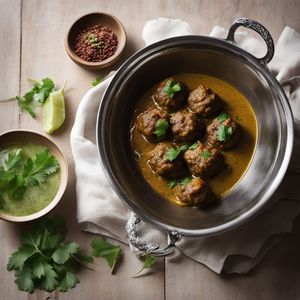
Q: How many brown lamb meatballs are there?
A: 8